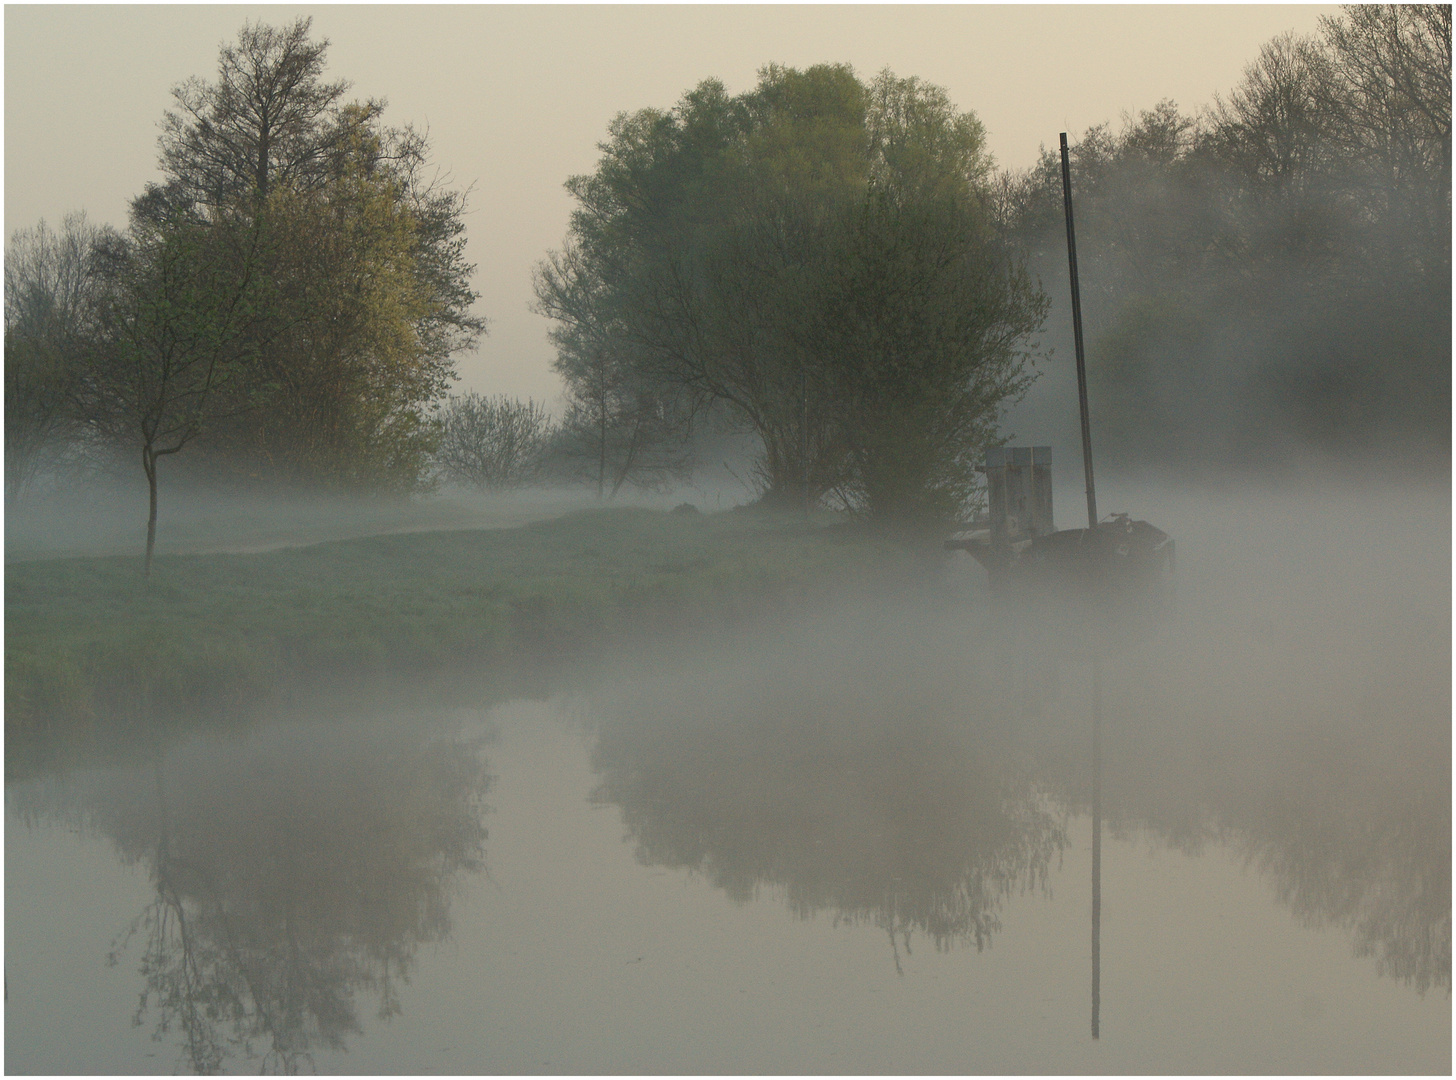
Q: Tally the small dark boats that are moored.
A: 1